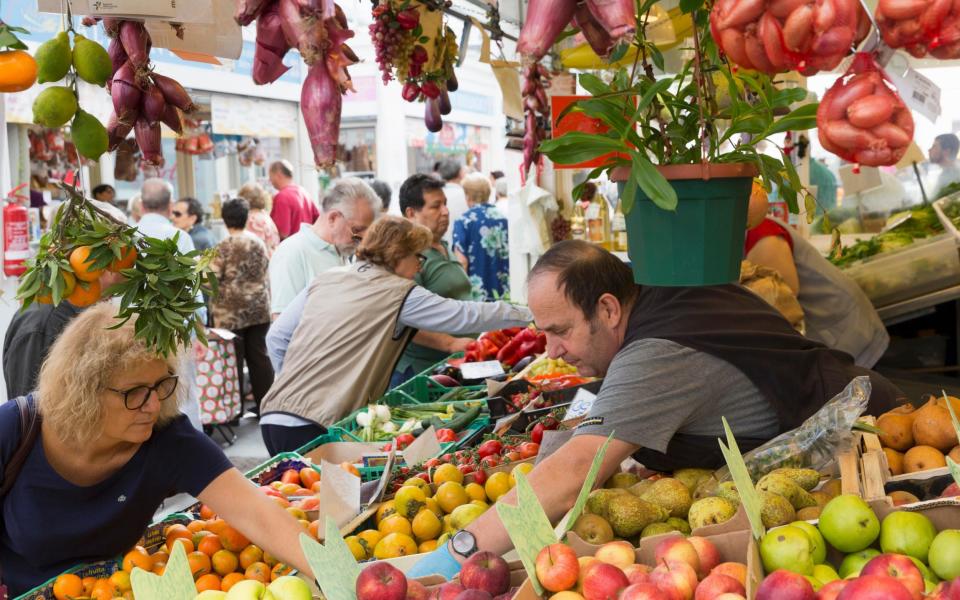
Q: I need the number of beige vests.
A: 1